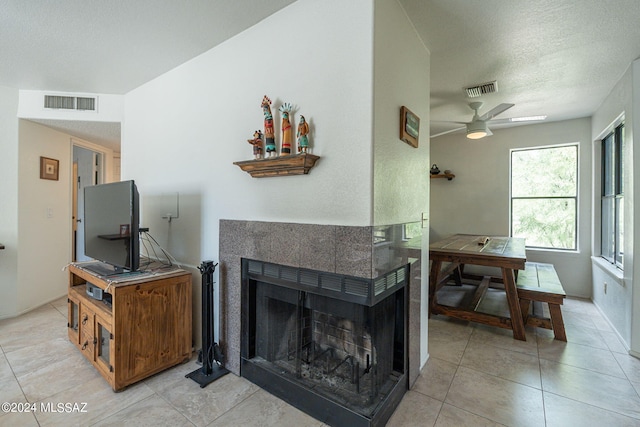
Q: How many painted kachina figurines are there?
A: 4